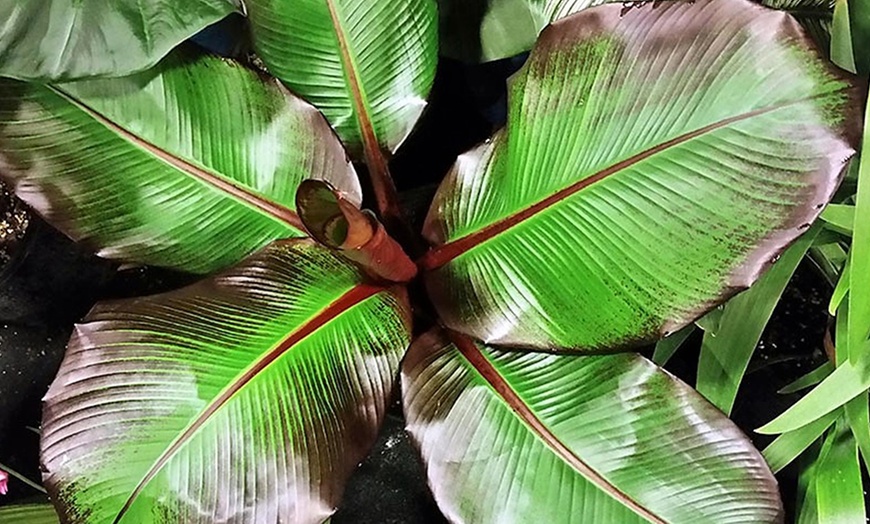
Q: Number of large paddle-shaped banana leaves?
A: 5